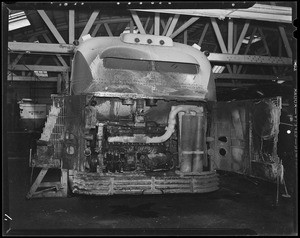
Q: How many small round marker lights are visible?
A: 5